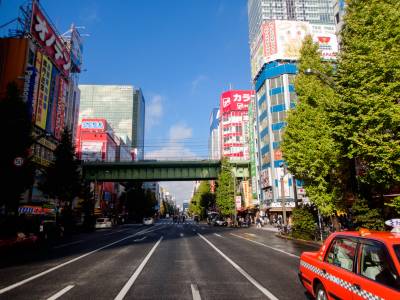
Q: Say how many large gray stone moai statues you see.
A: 0